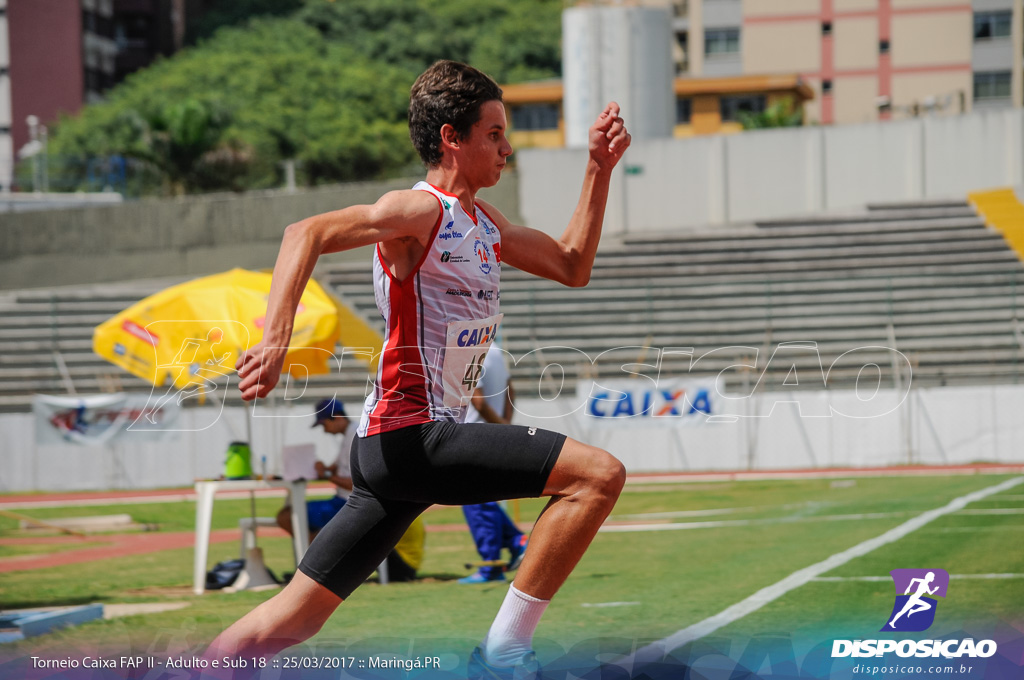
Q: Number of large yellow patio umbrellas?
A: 1